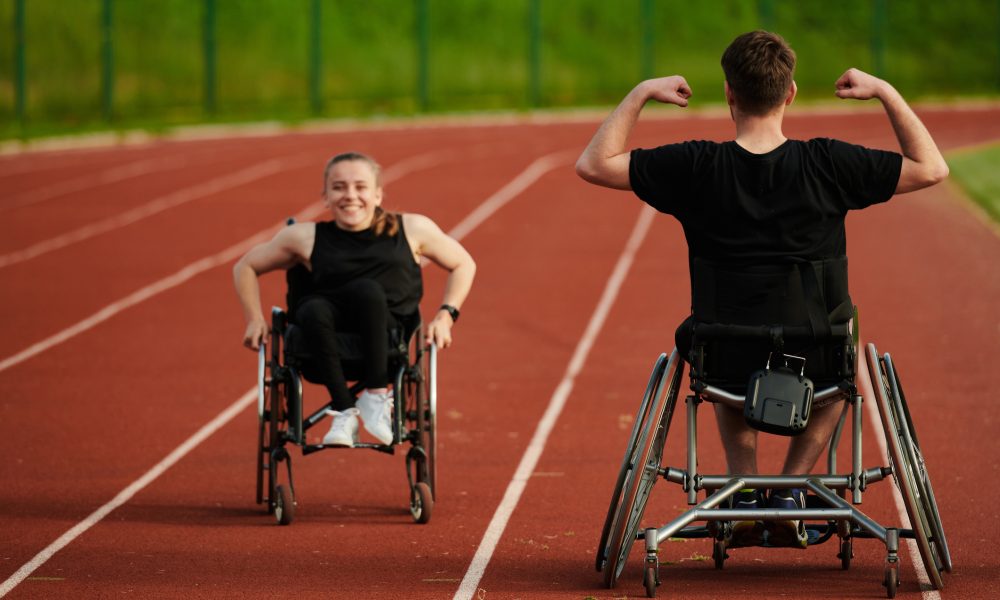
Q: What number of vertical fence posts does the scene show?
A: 9